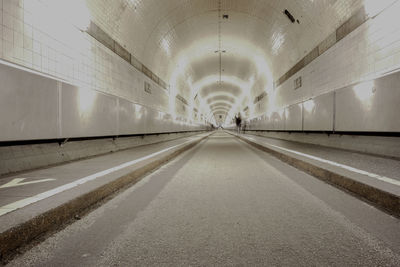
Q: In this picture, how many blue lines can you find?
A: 0